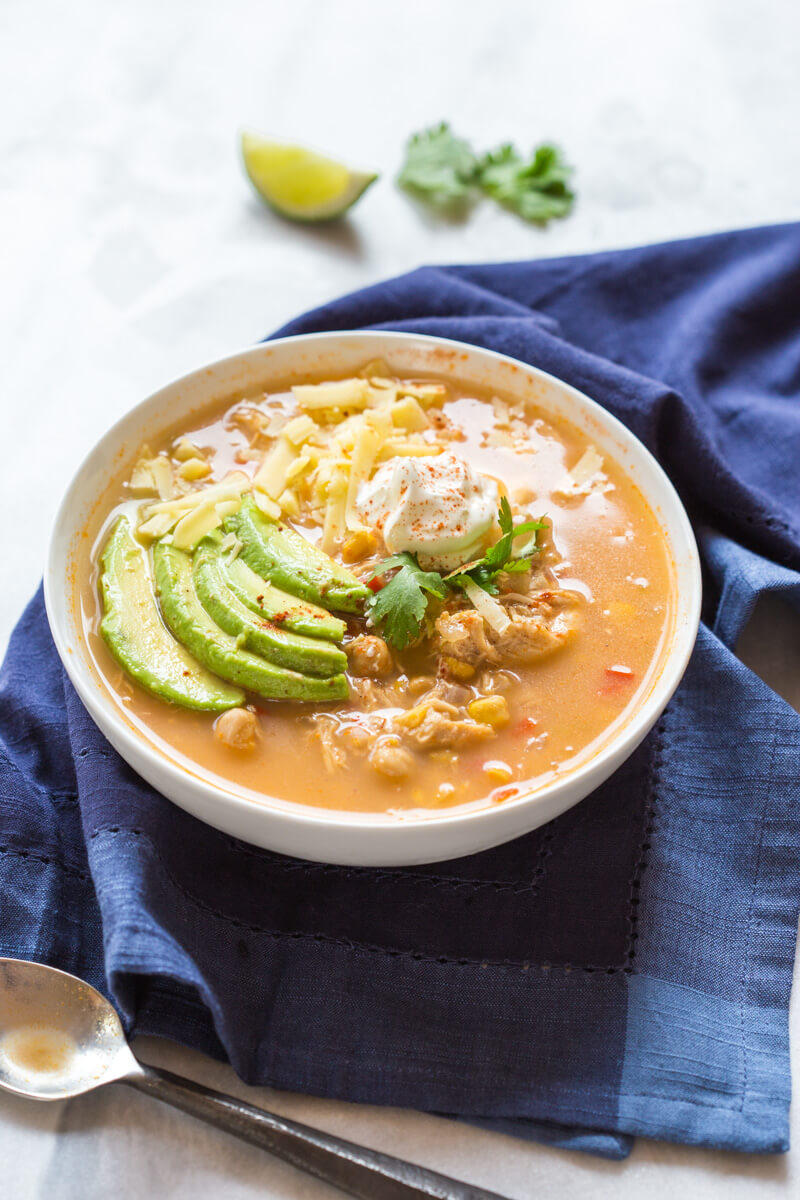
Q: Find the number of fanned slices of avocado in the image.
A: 5